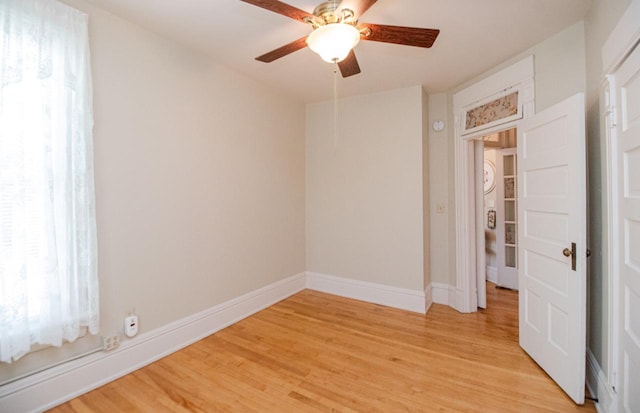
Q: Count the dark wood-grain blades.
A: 5